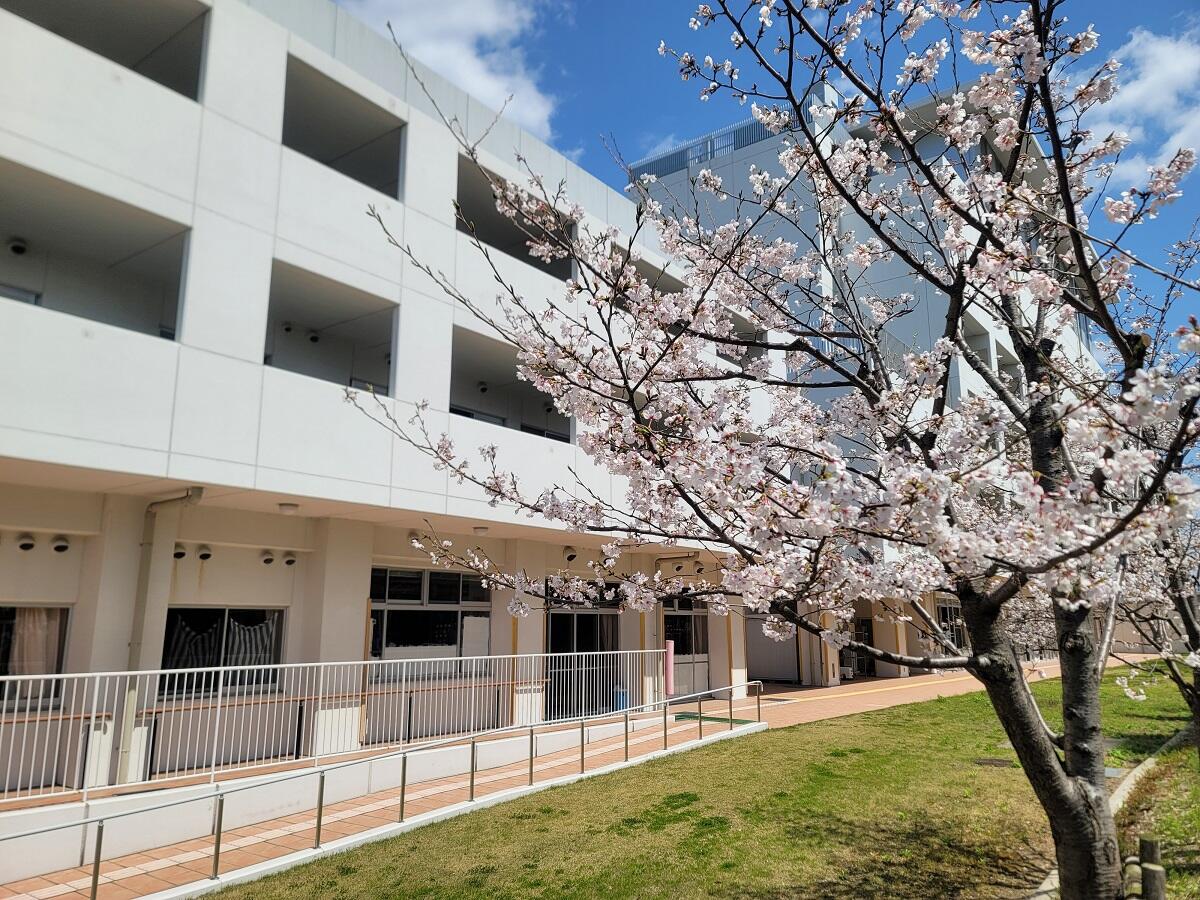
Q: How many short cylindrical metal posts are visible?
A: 12